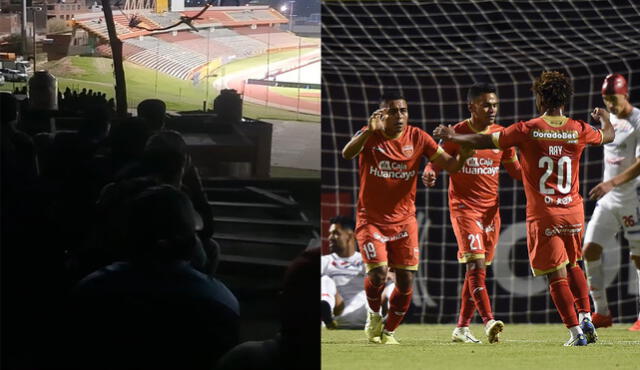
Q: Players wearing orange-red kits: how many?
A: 3